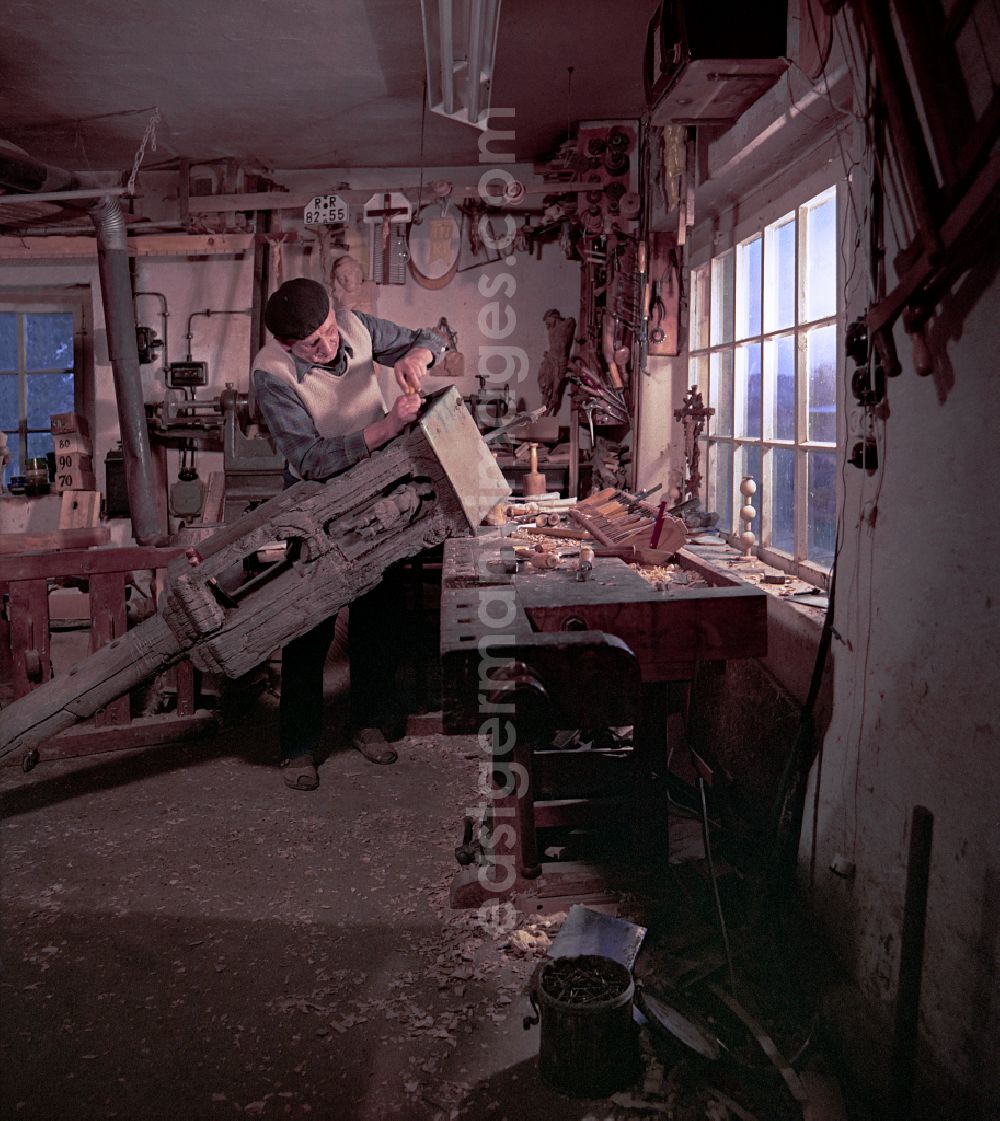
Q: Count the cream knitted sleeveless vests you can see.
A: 1